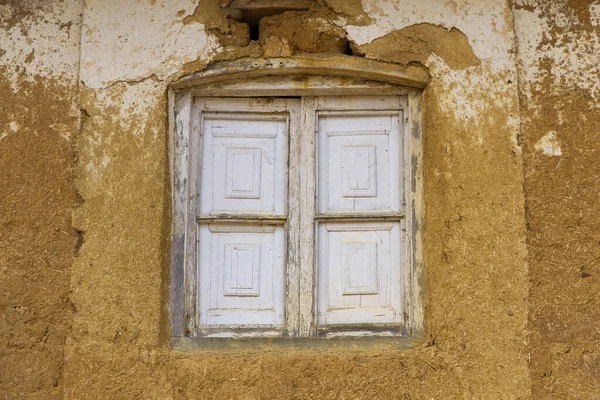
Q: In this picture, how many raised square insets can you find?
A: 4